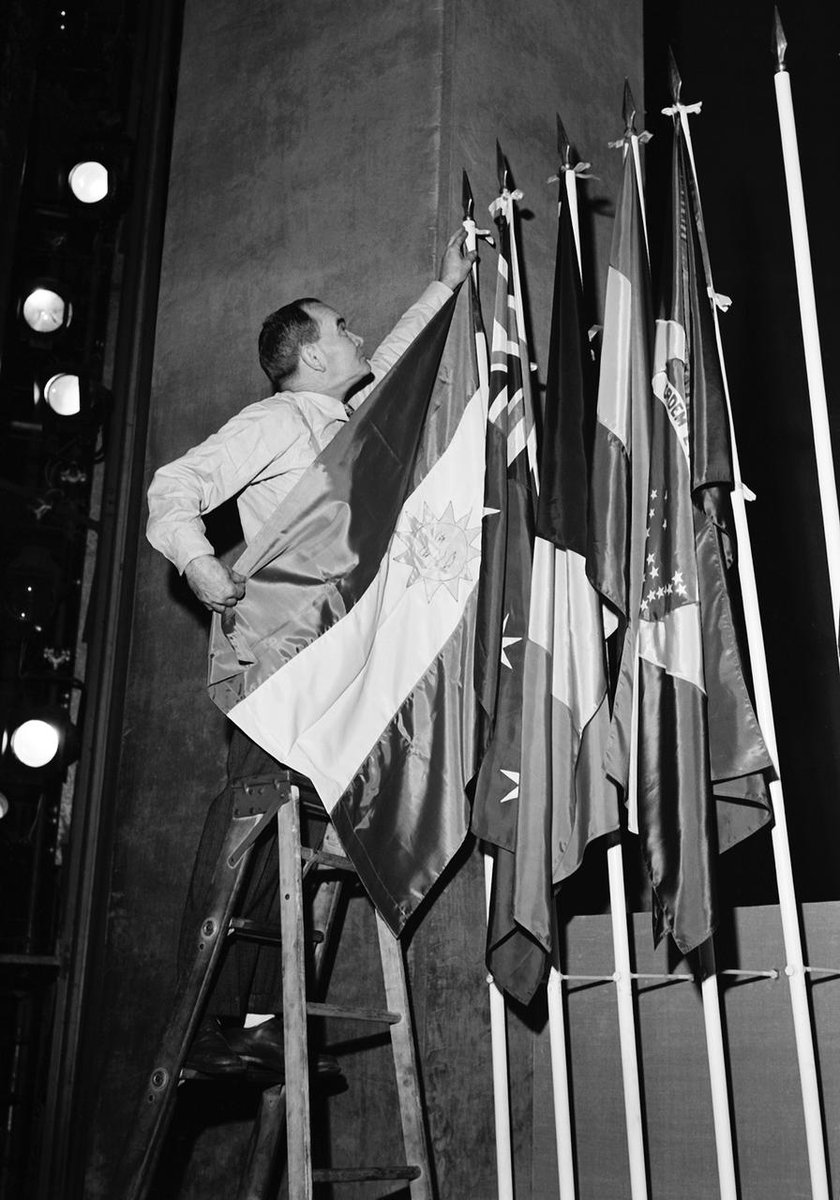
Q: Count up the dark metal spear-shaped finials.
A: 6